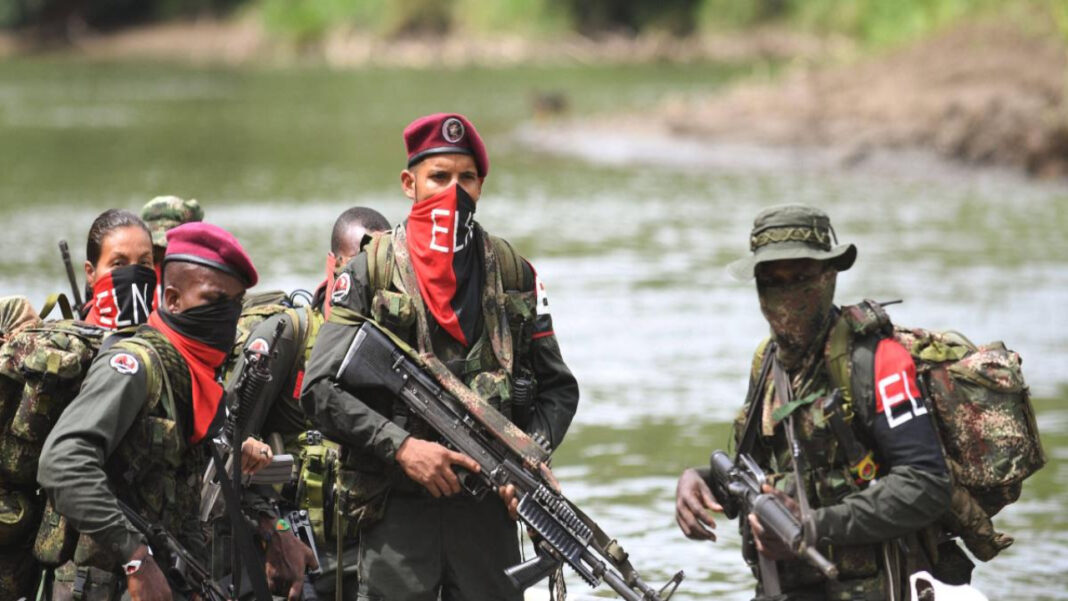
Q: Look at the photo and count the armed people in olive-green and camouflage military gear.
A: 6